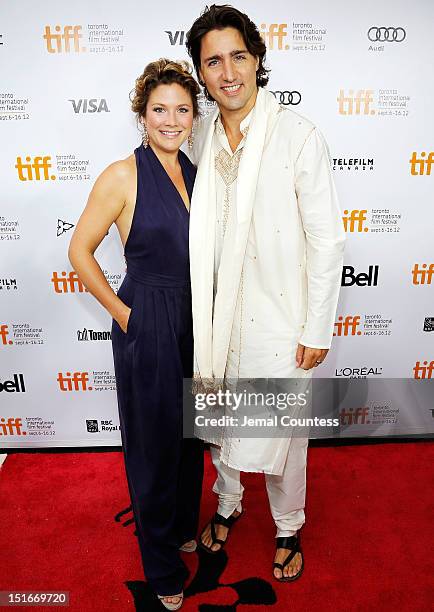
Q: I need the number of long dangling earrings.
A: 2